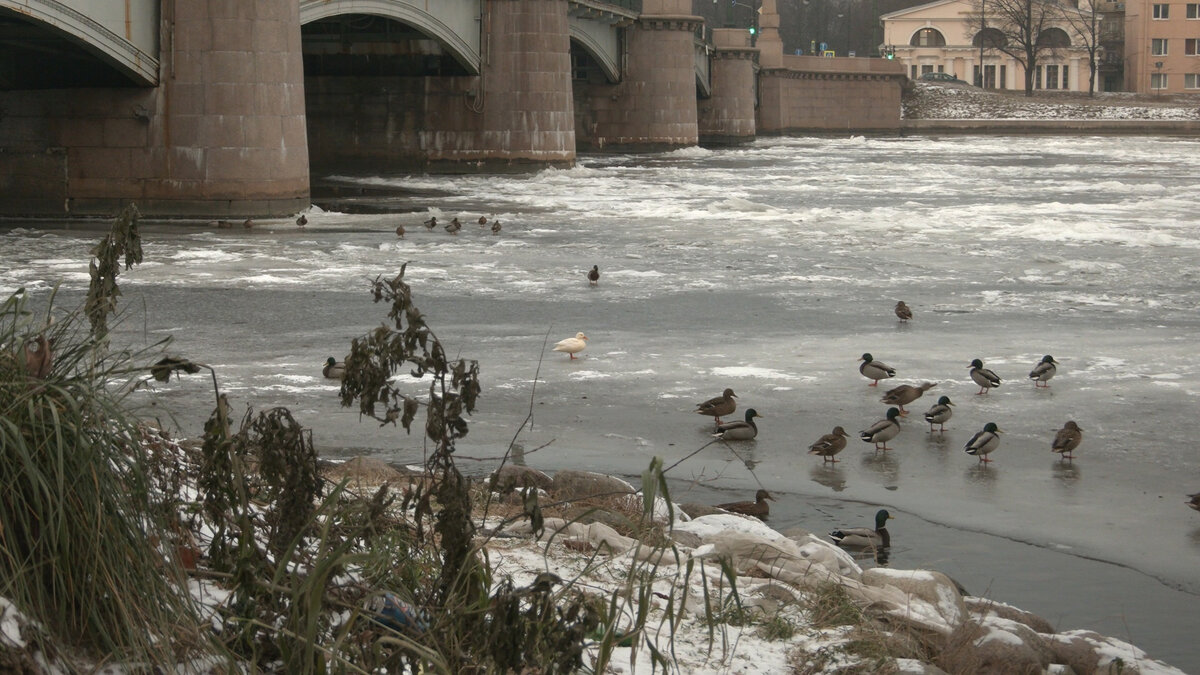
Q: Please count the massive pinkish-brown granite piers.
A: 4